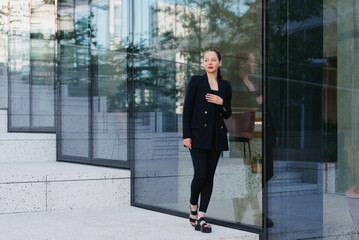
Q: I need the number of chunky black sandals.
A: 2